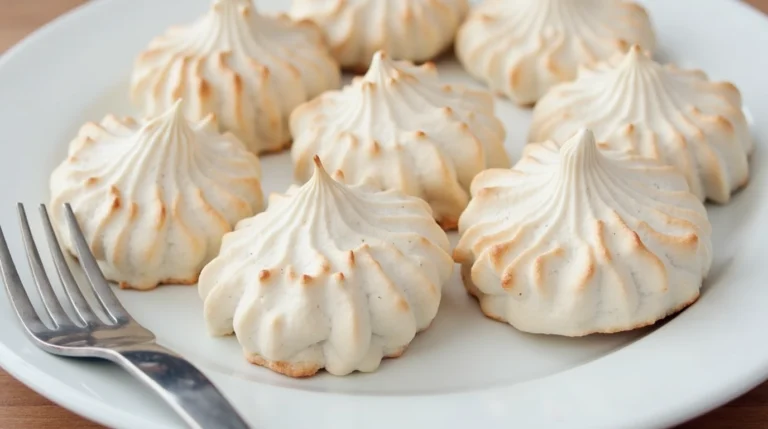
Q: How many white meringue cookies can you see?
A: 8